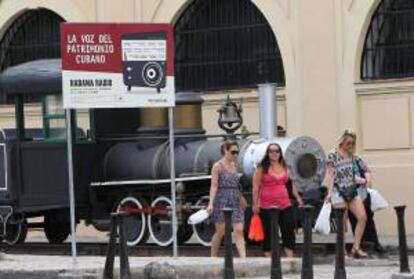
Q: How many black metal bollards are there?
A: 7